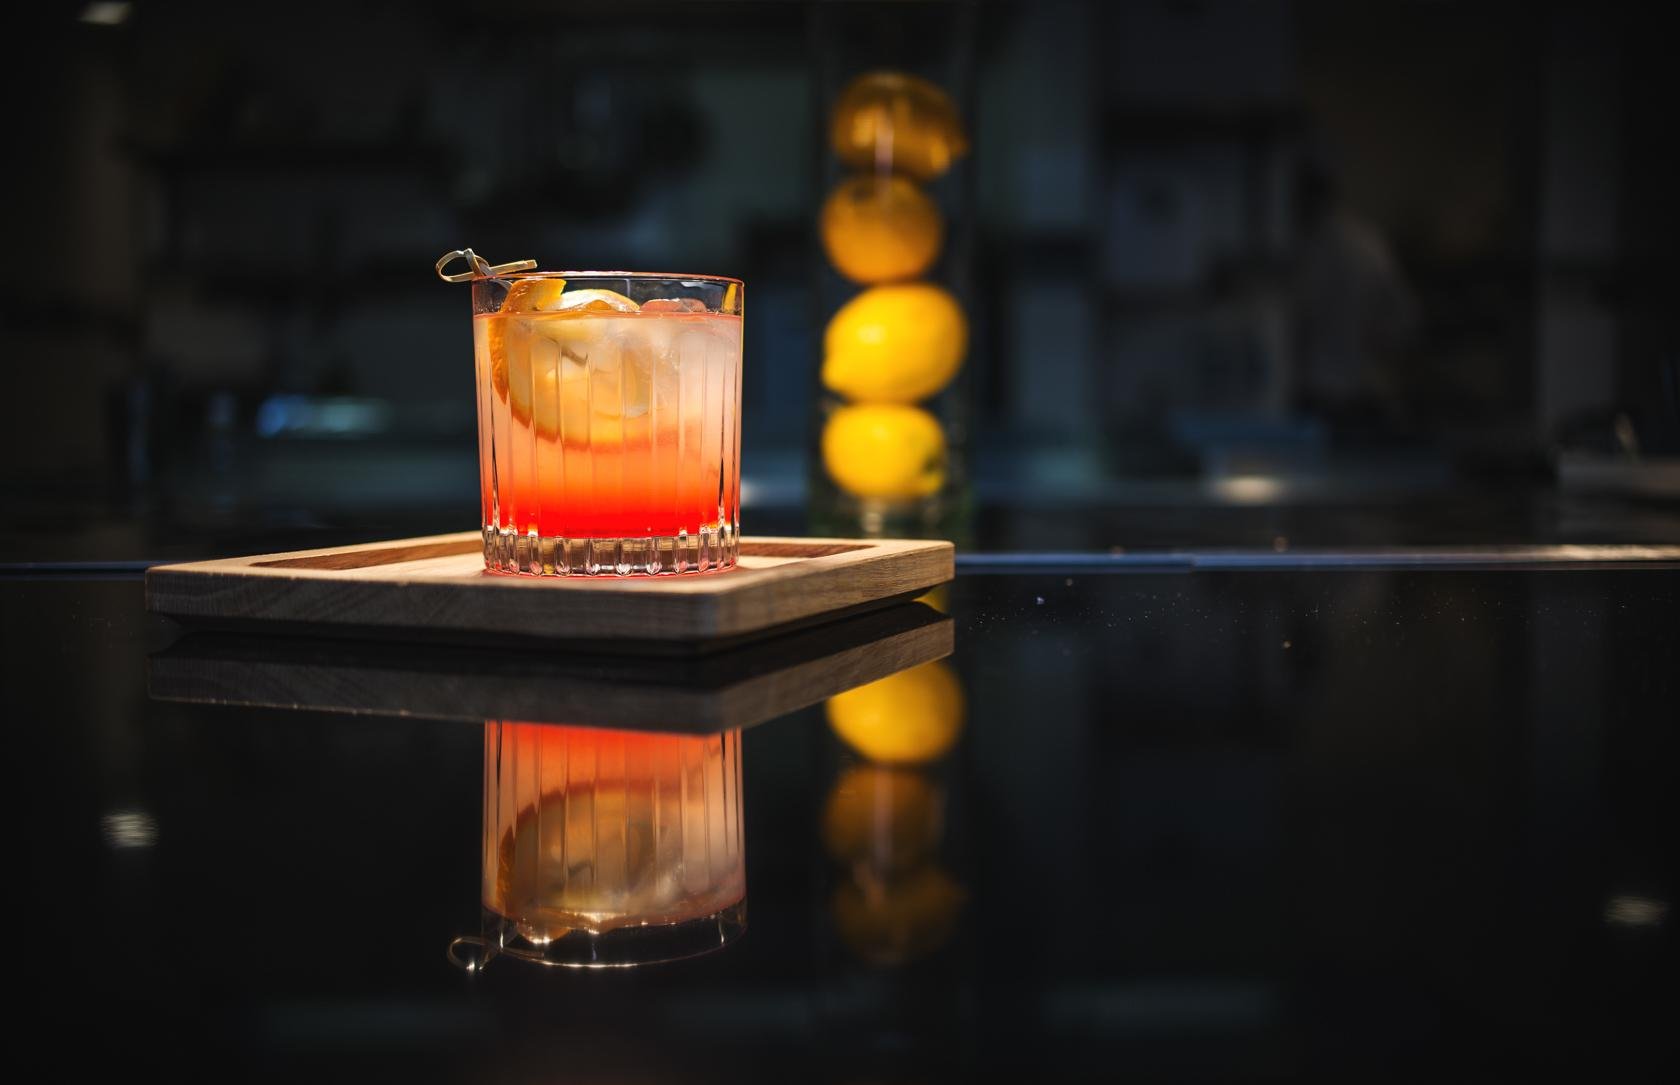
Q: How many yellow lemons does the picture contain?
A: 2